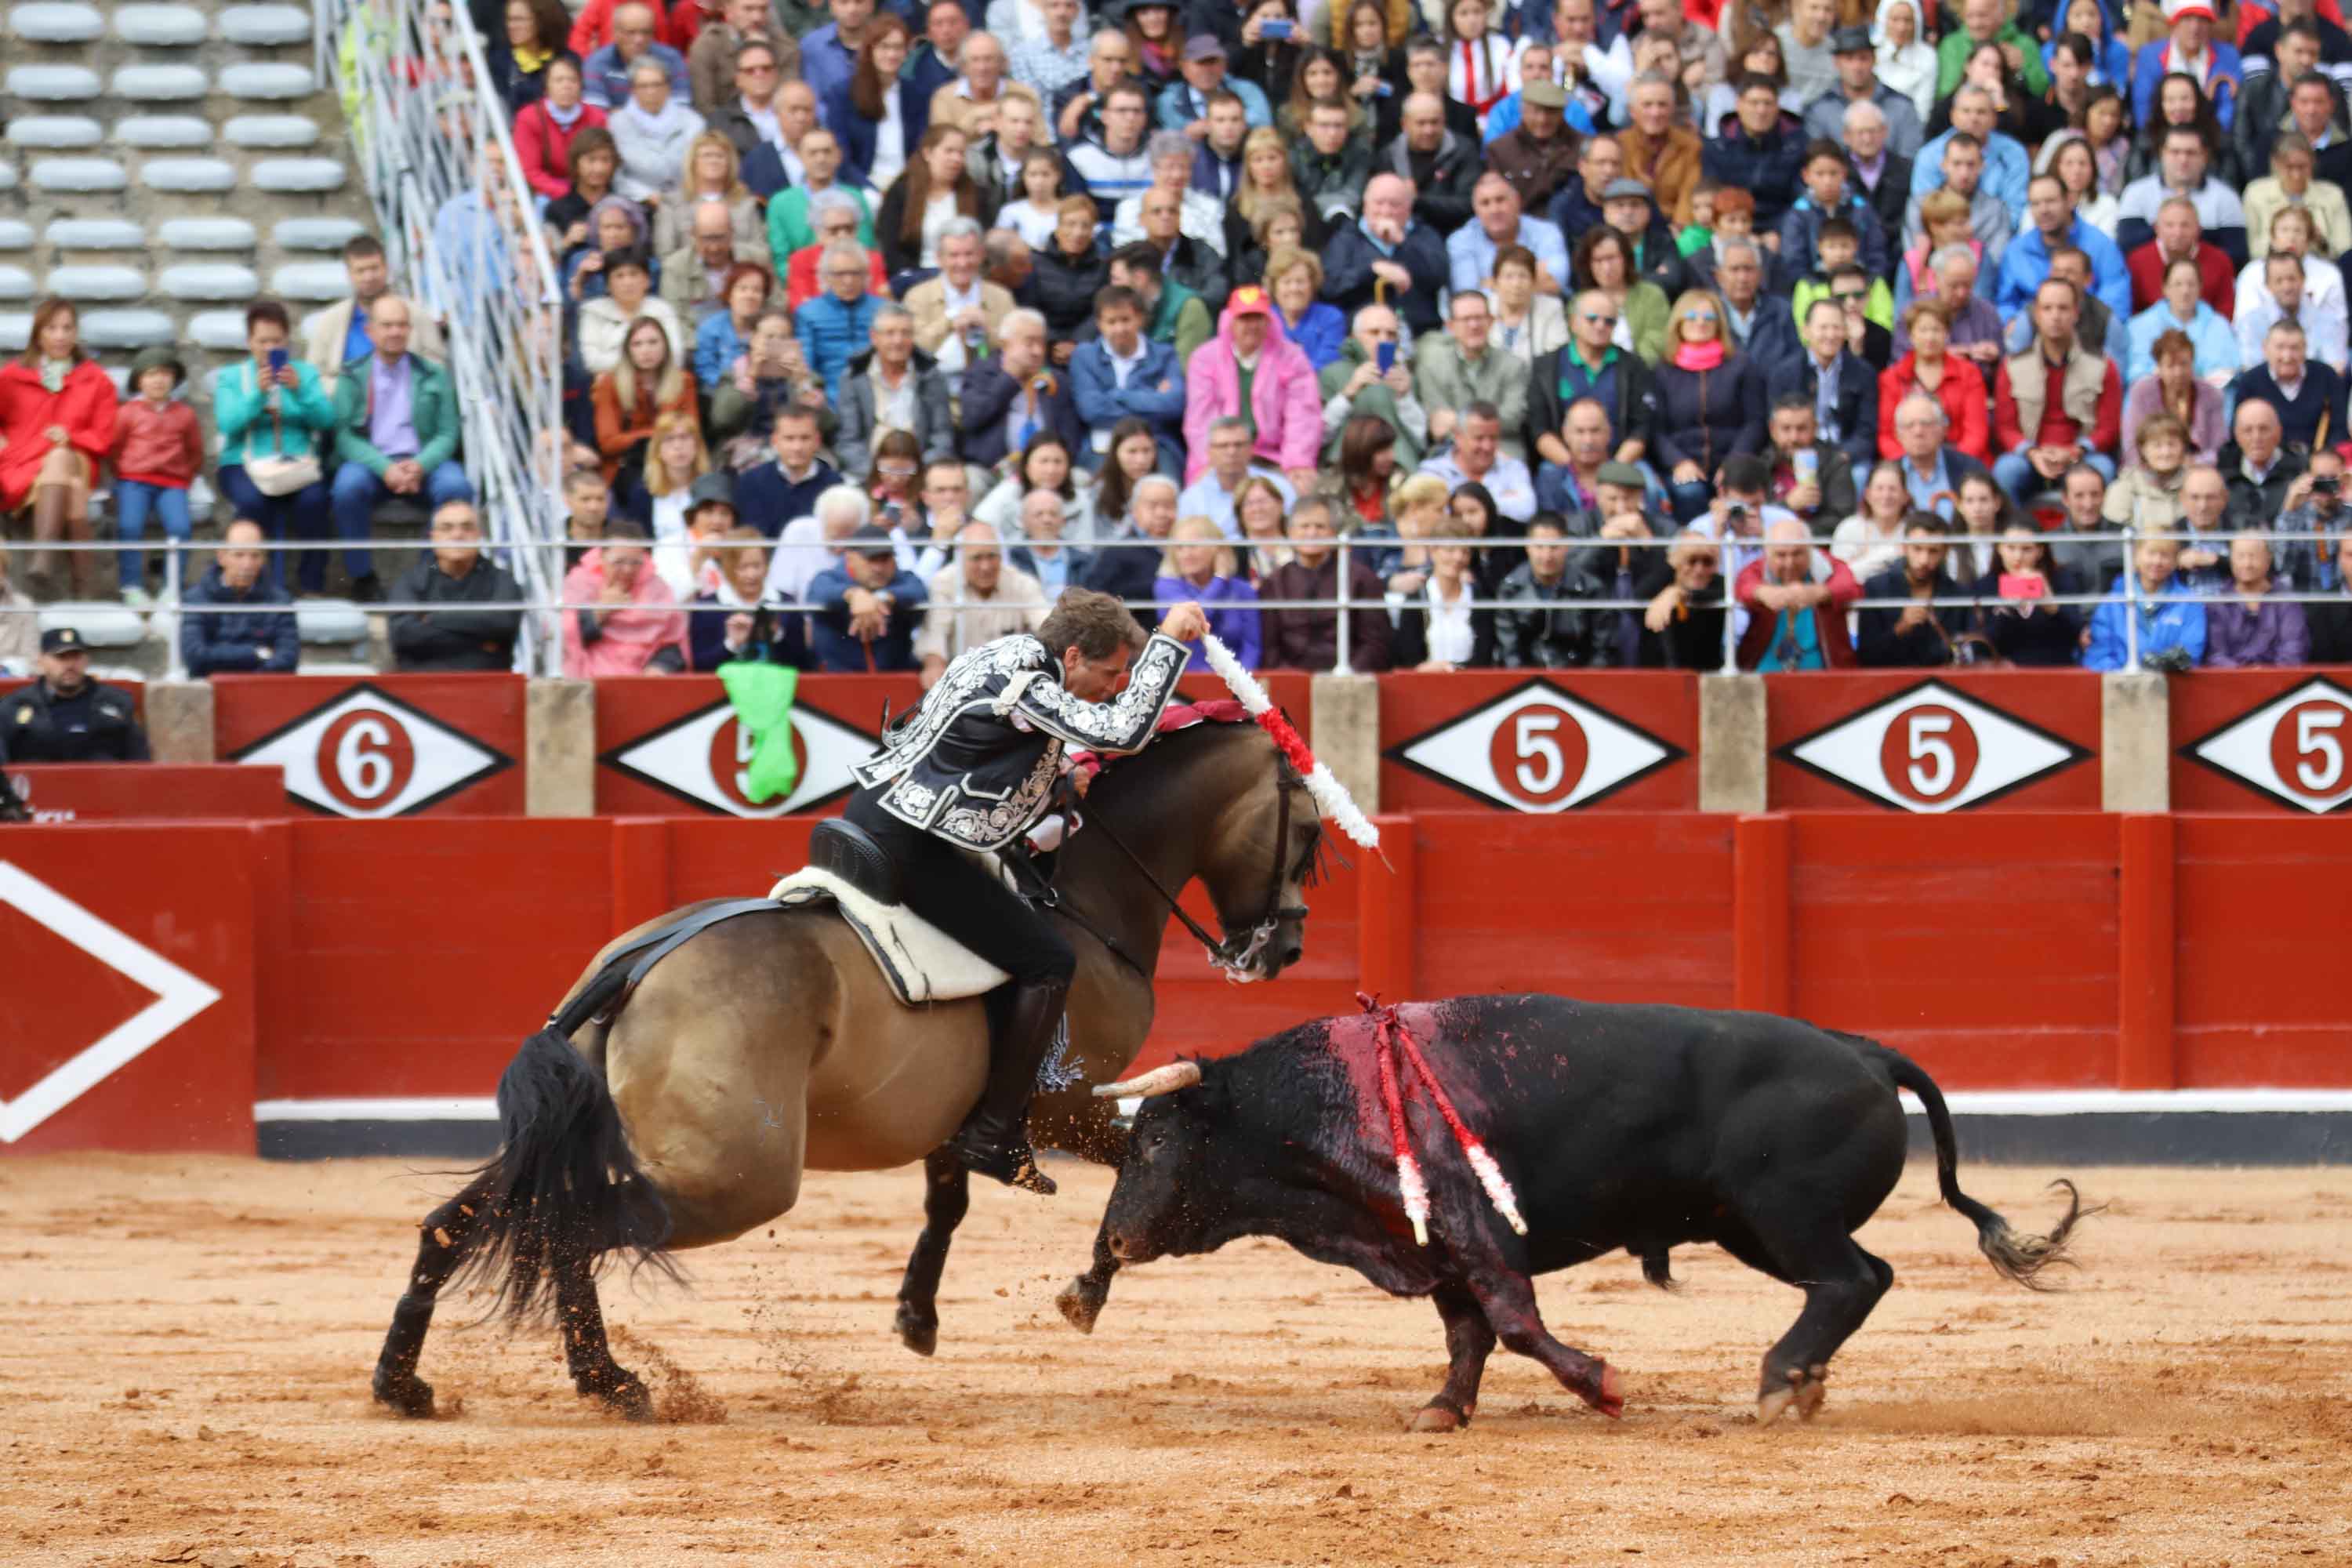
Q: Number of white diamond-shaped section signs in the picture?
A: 5